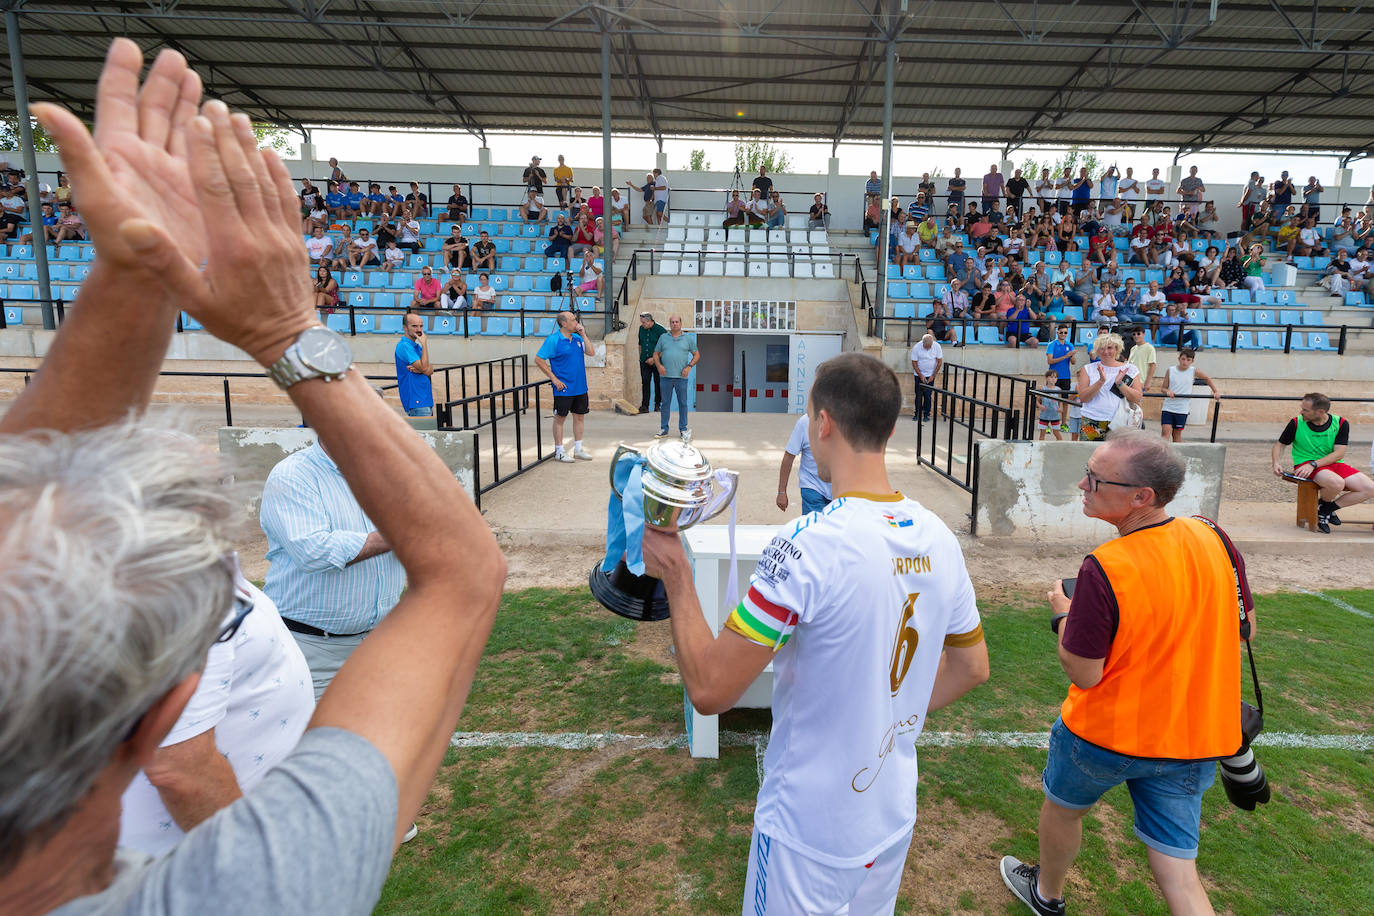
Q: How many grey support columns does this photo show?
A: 3